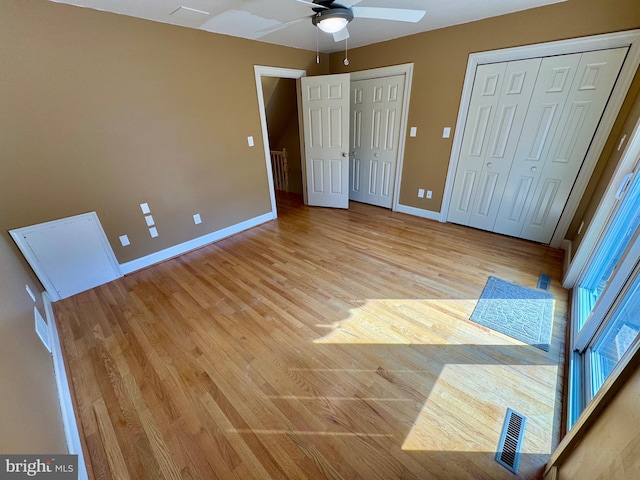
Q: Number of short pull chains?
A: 2